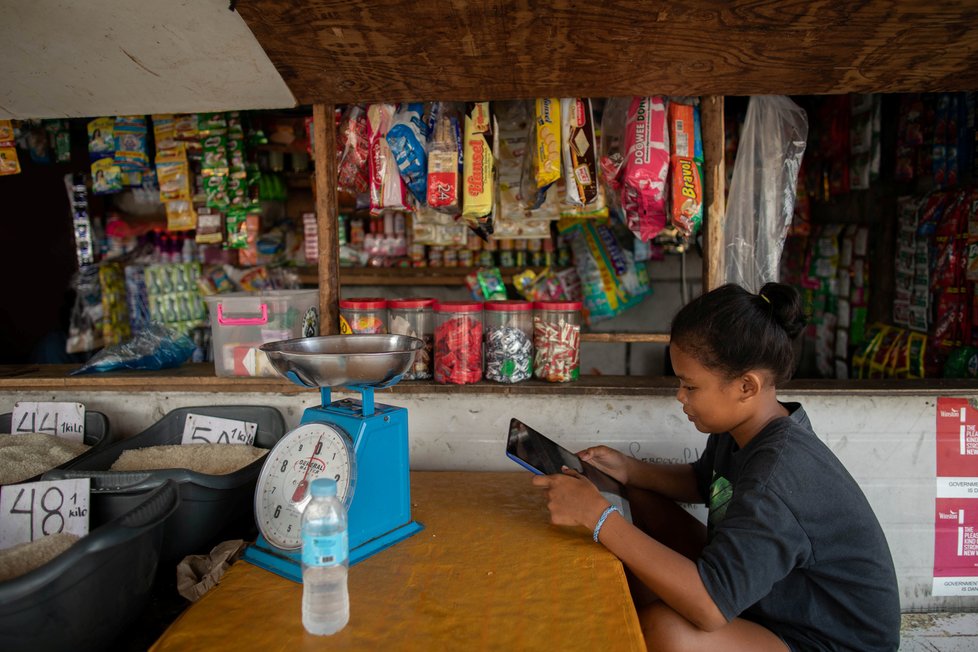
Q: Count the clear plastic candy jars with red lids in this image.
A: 5